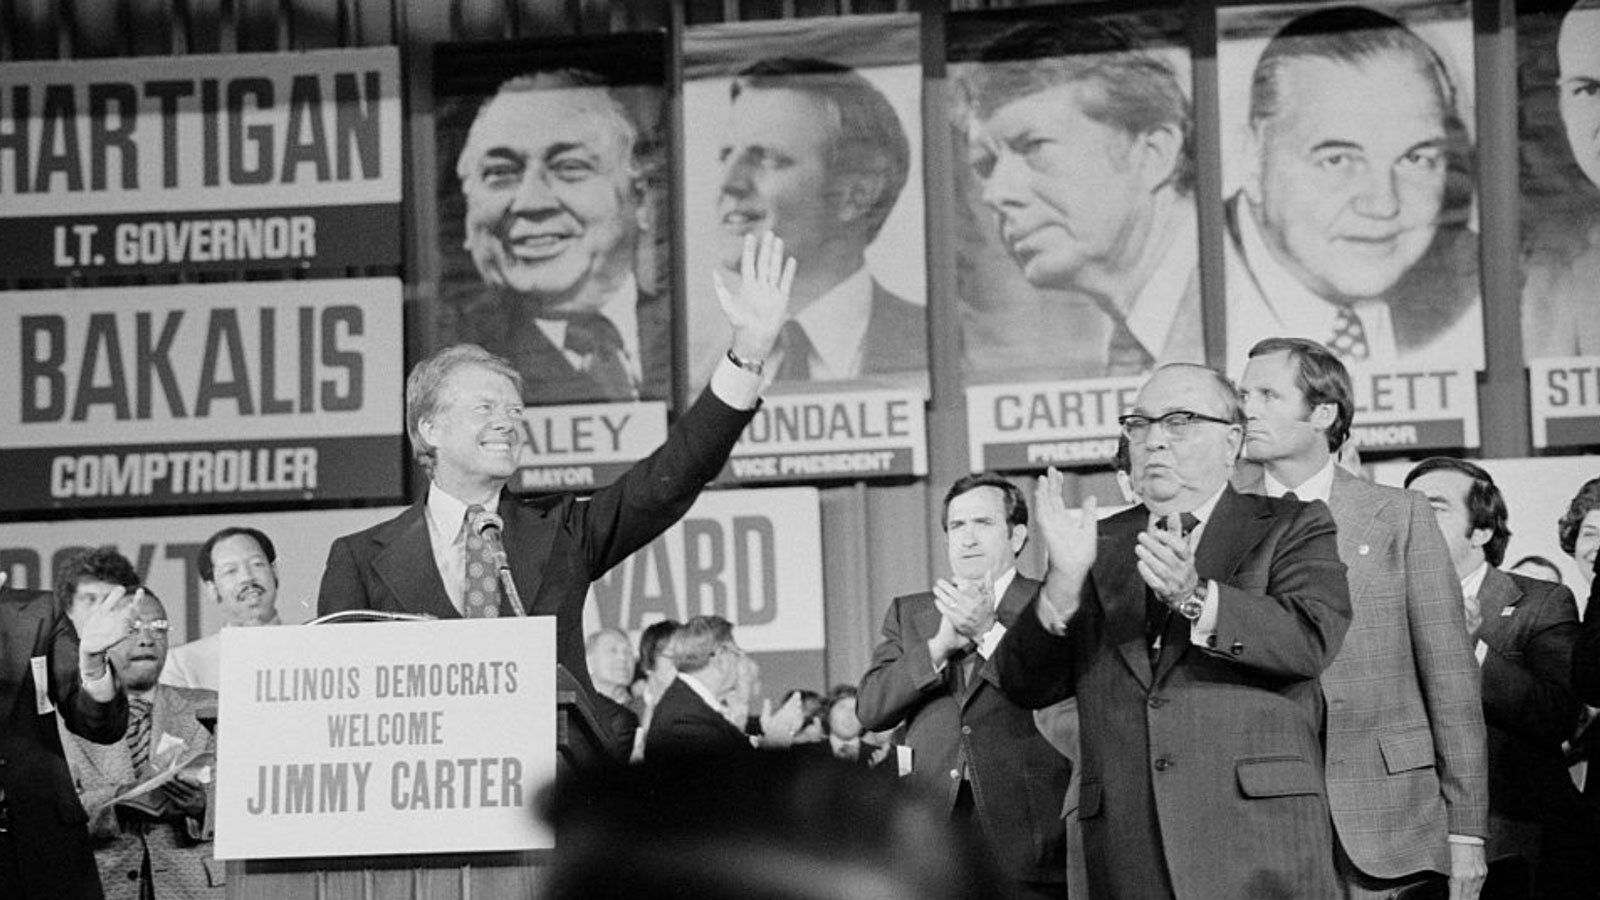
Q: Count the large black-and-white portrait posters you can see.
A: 5